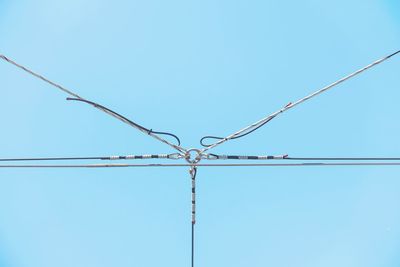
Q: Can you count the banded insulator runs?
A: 3